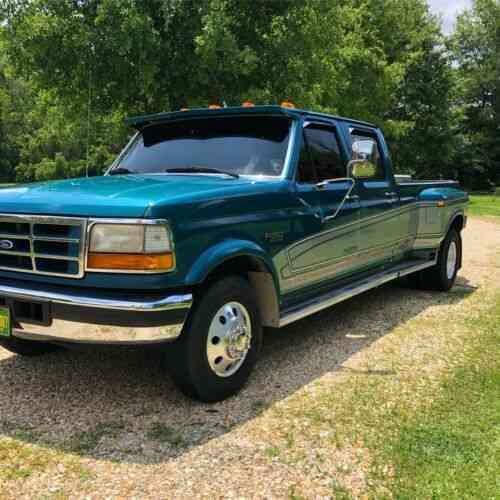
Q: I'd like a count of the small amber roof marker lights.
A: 4